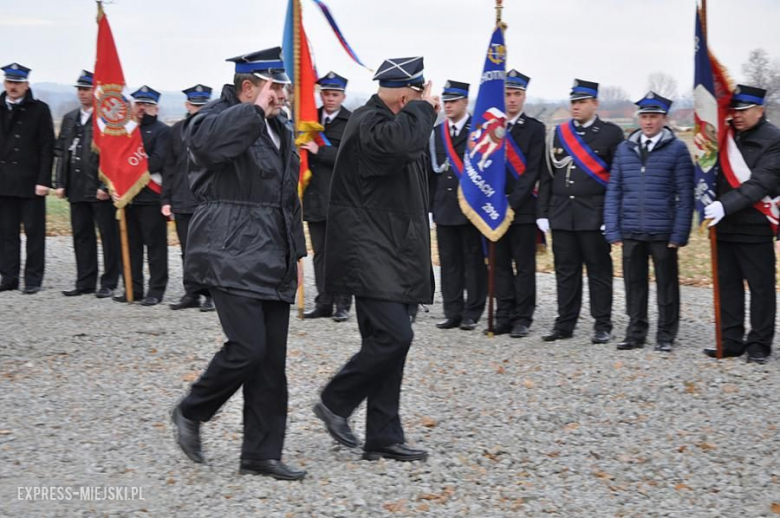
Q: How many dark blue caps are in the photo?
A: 12